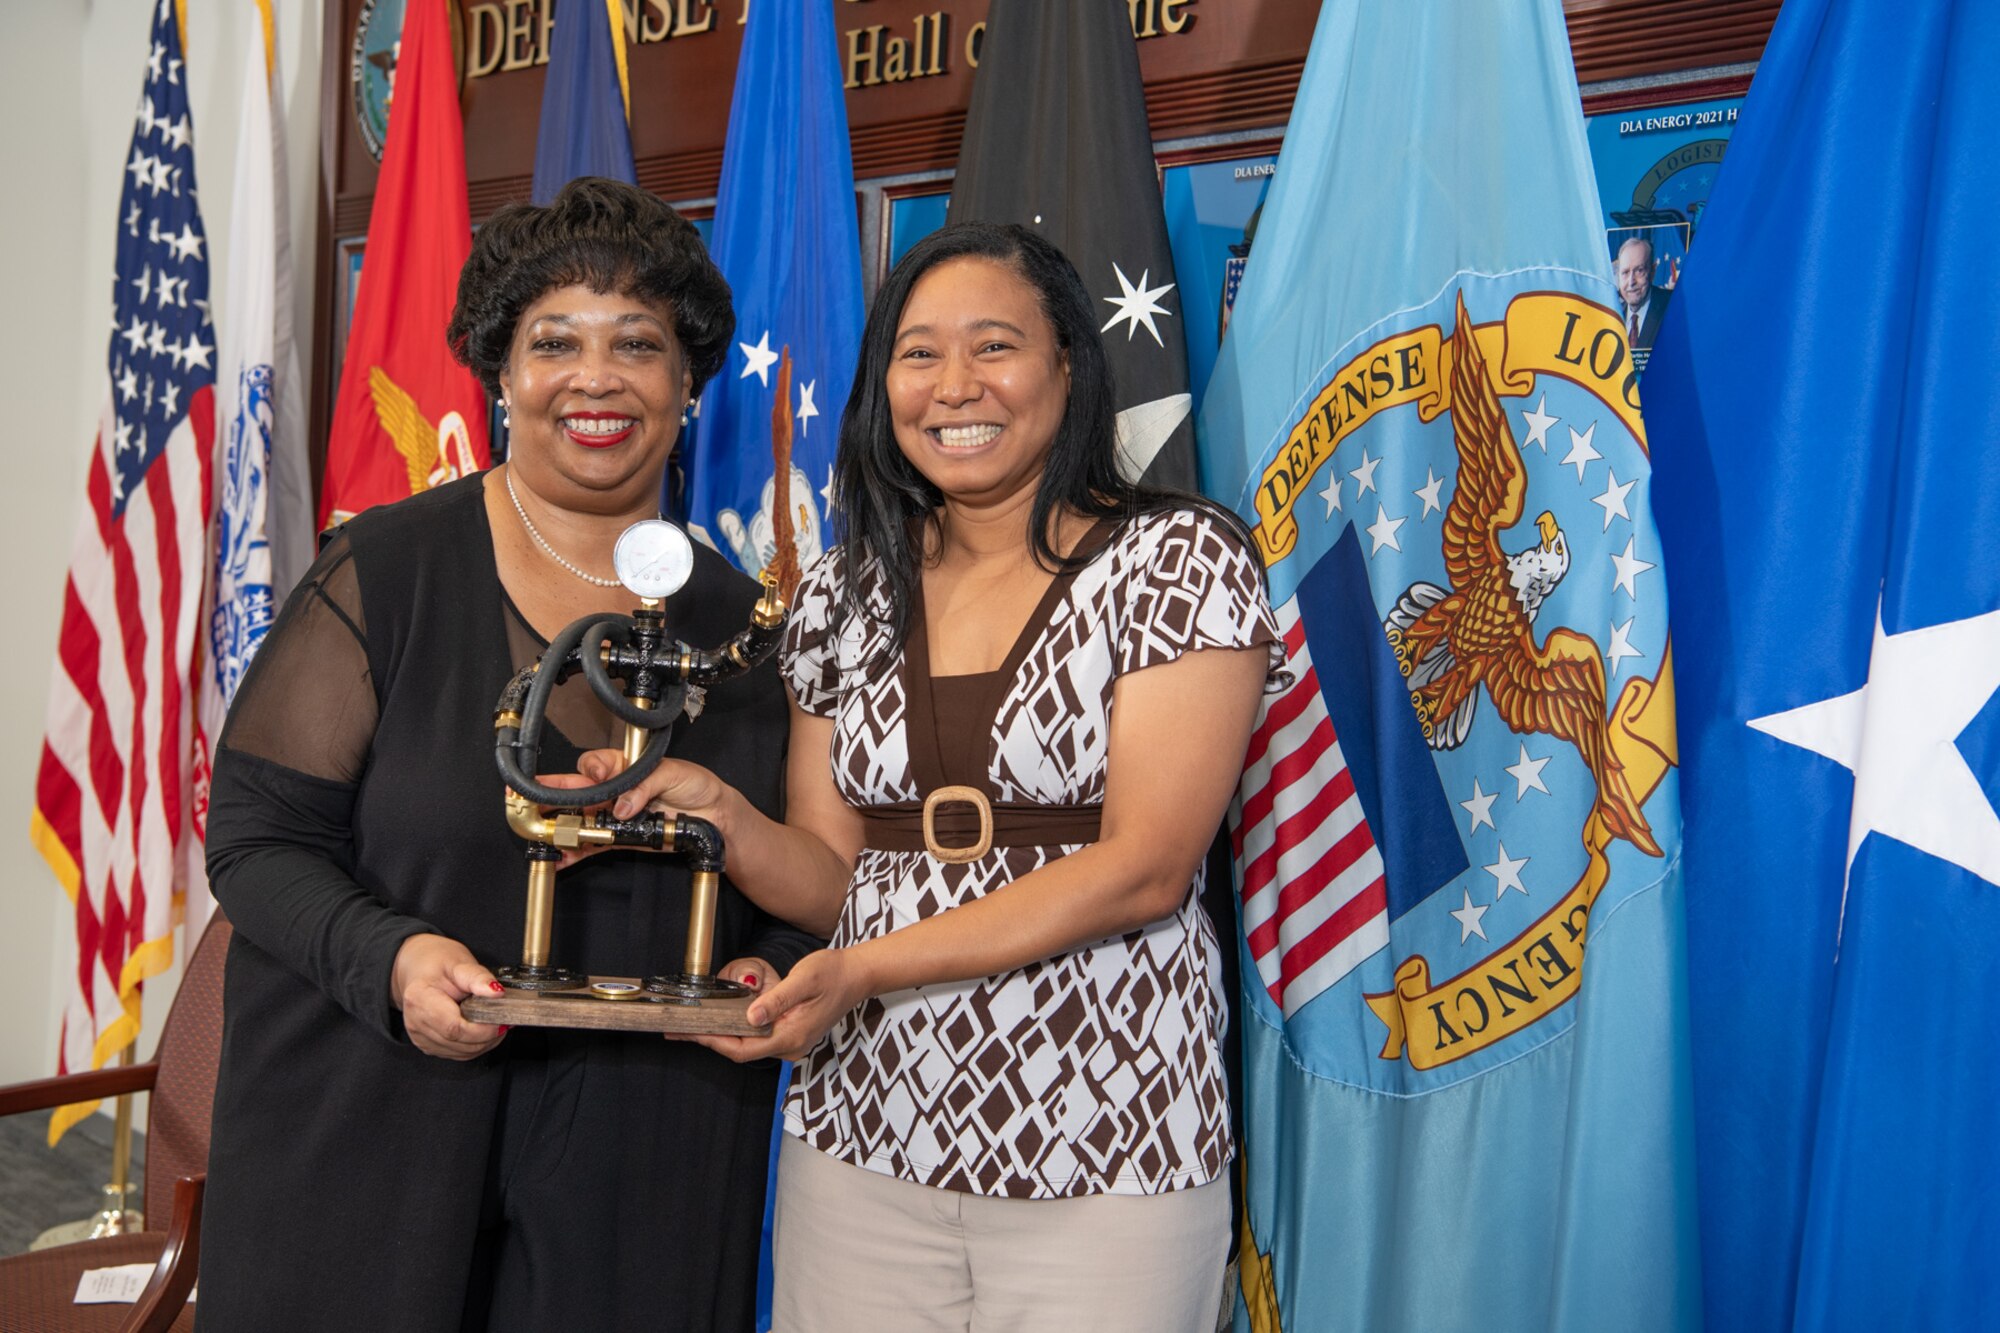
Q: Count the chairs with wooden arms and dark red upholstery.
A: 1